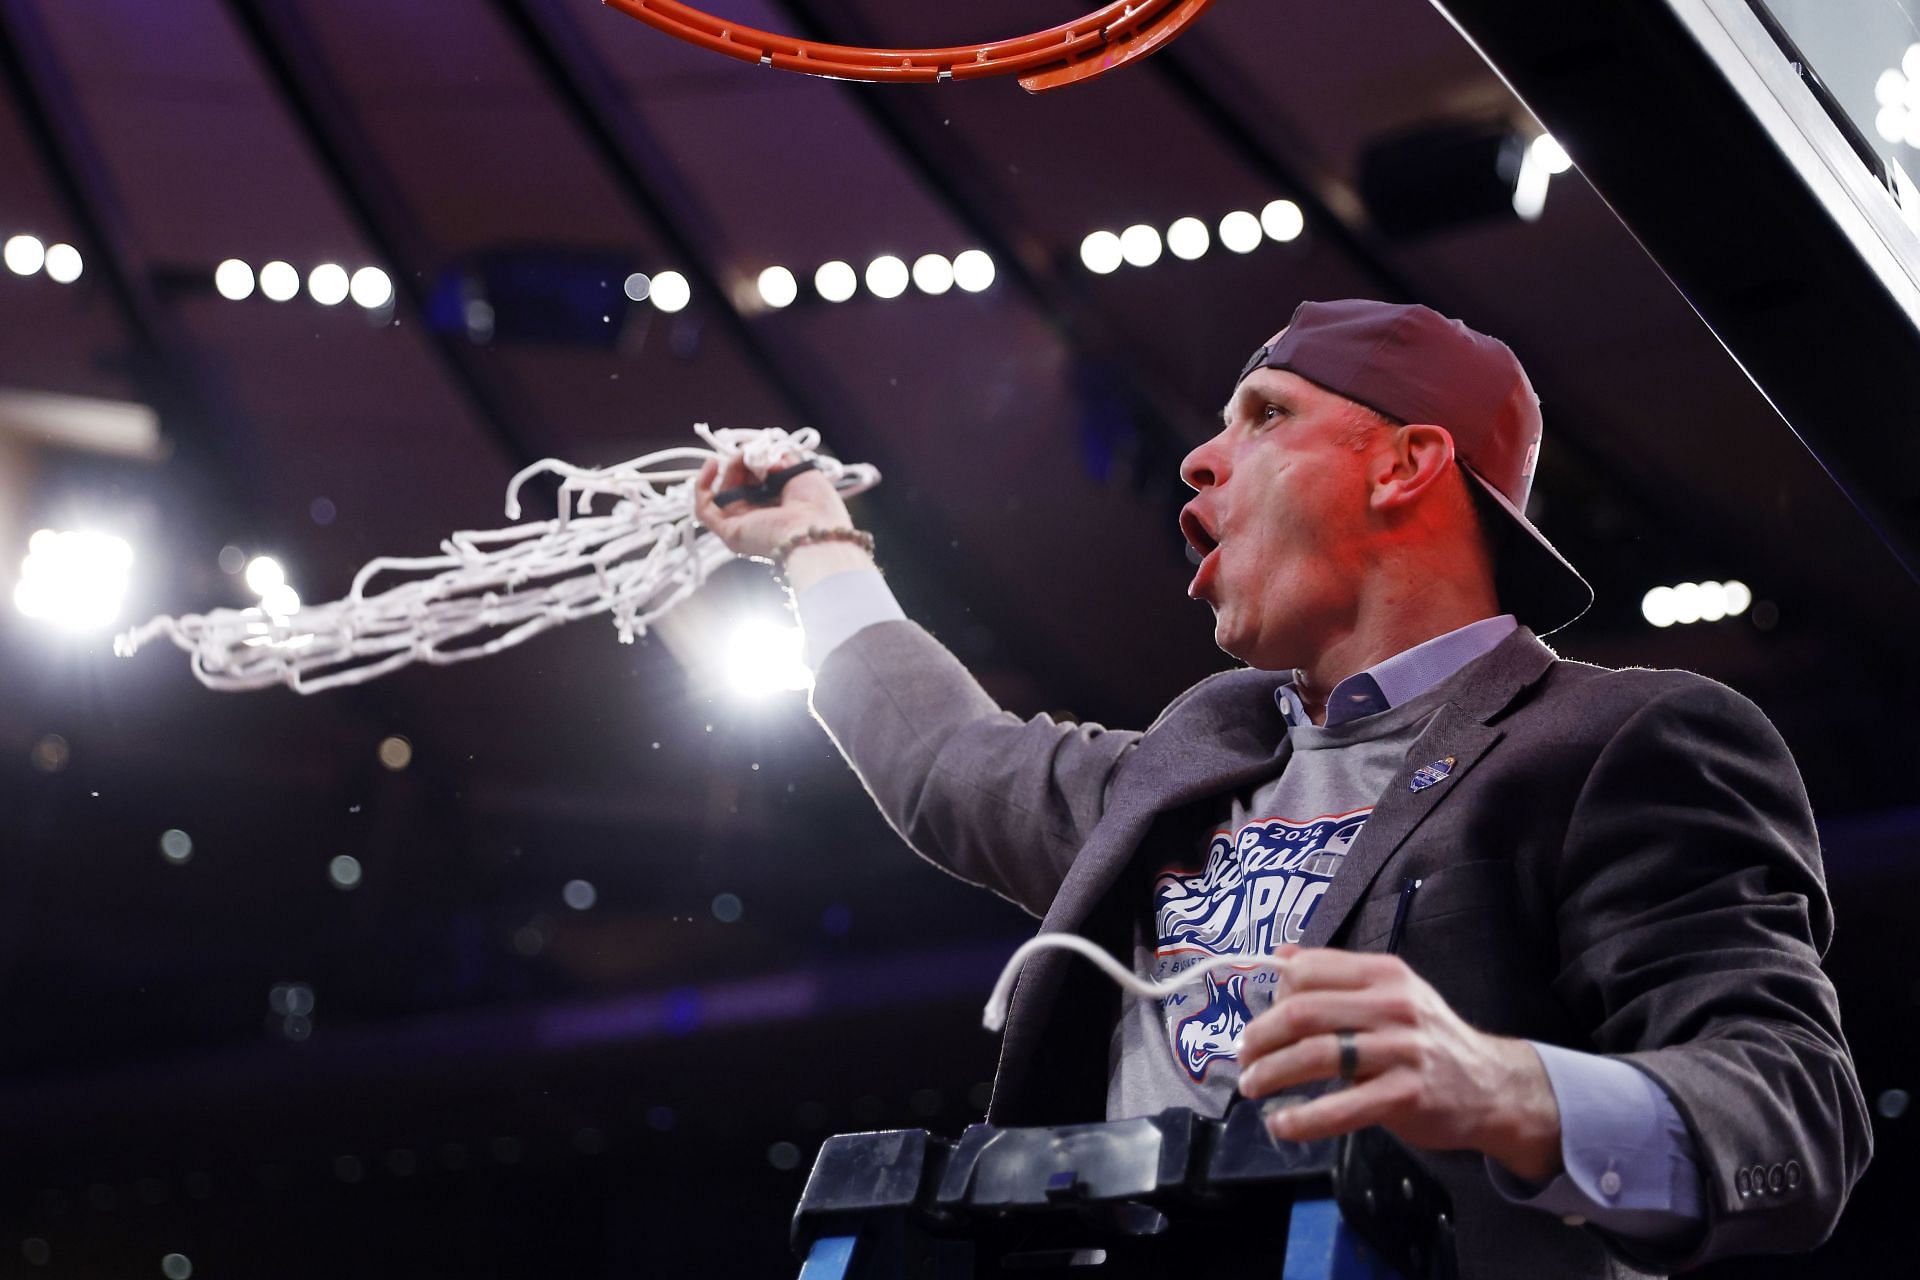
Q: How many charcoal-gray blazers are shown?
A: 1